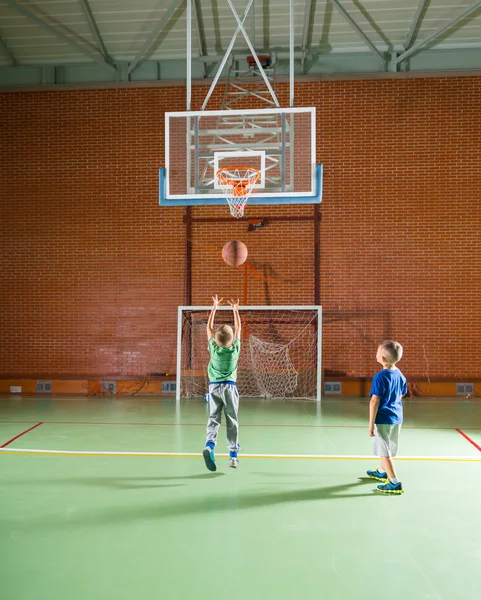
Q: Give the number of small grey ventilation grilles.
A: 5